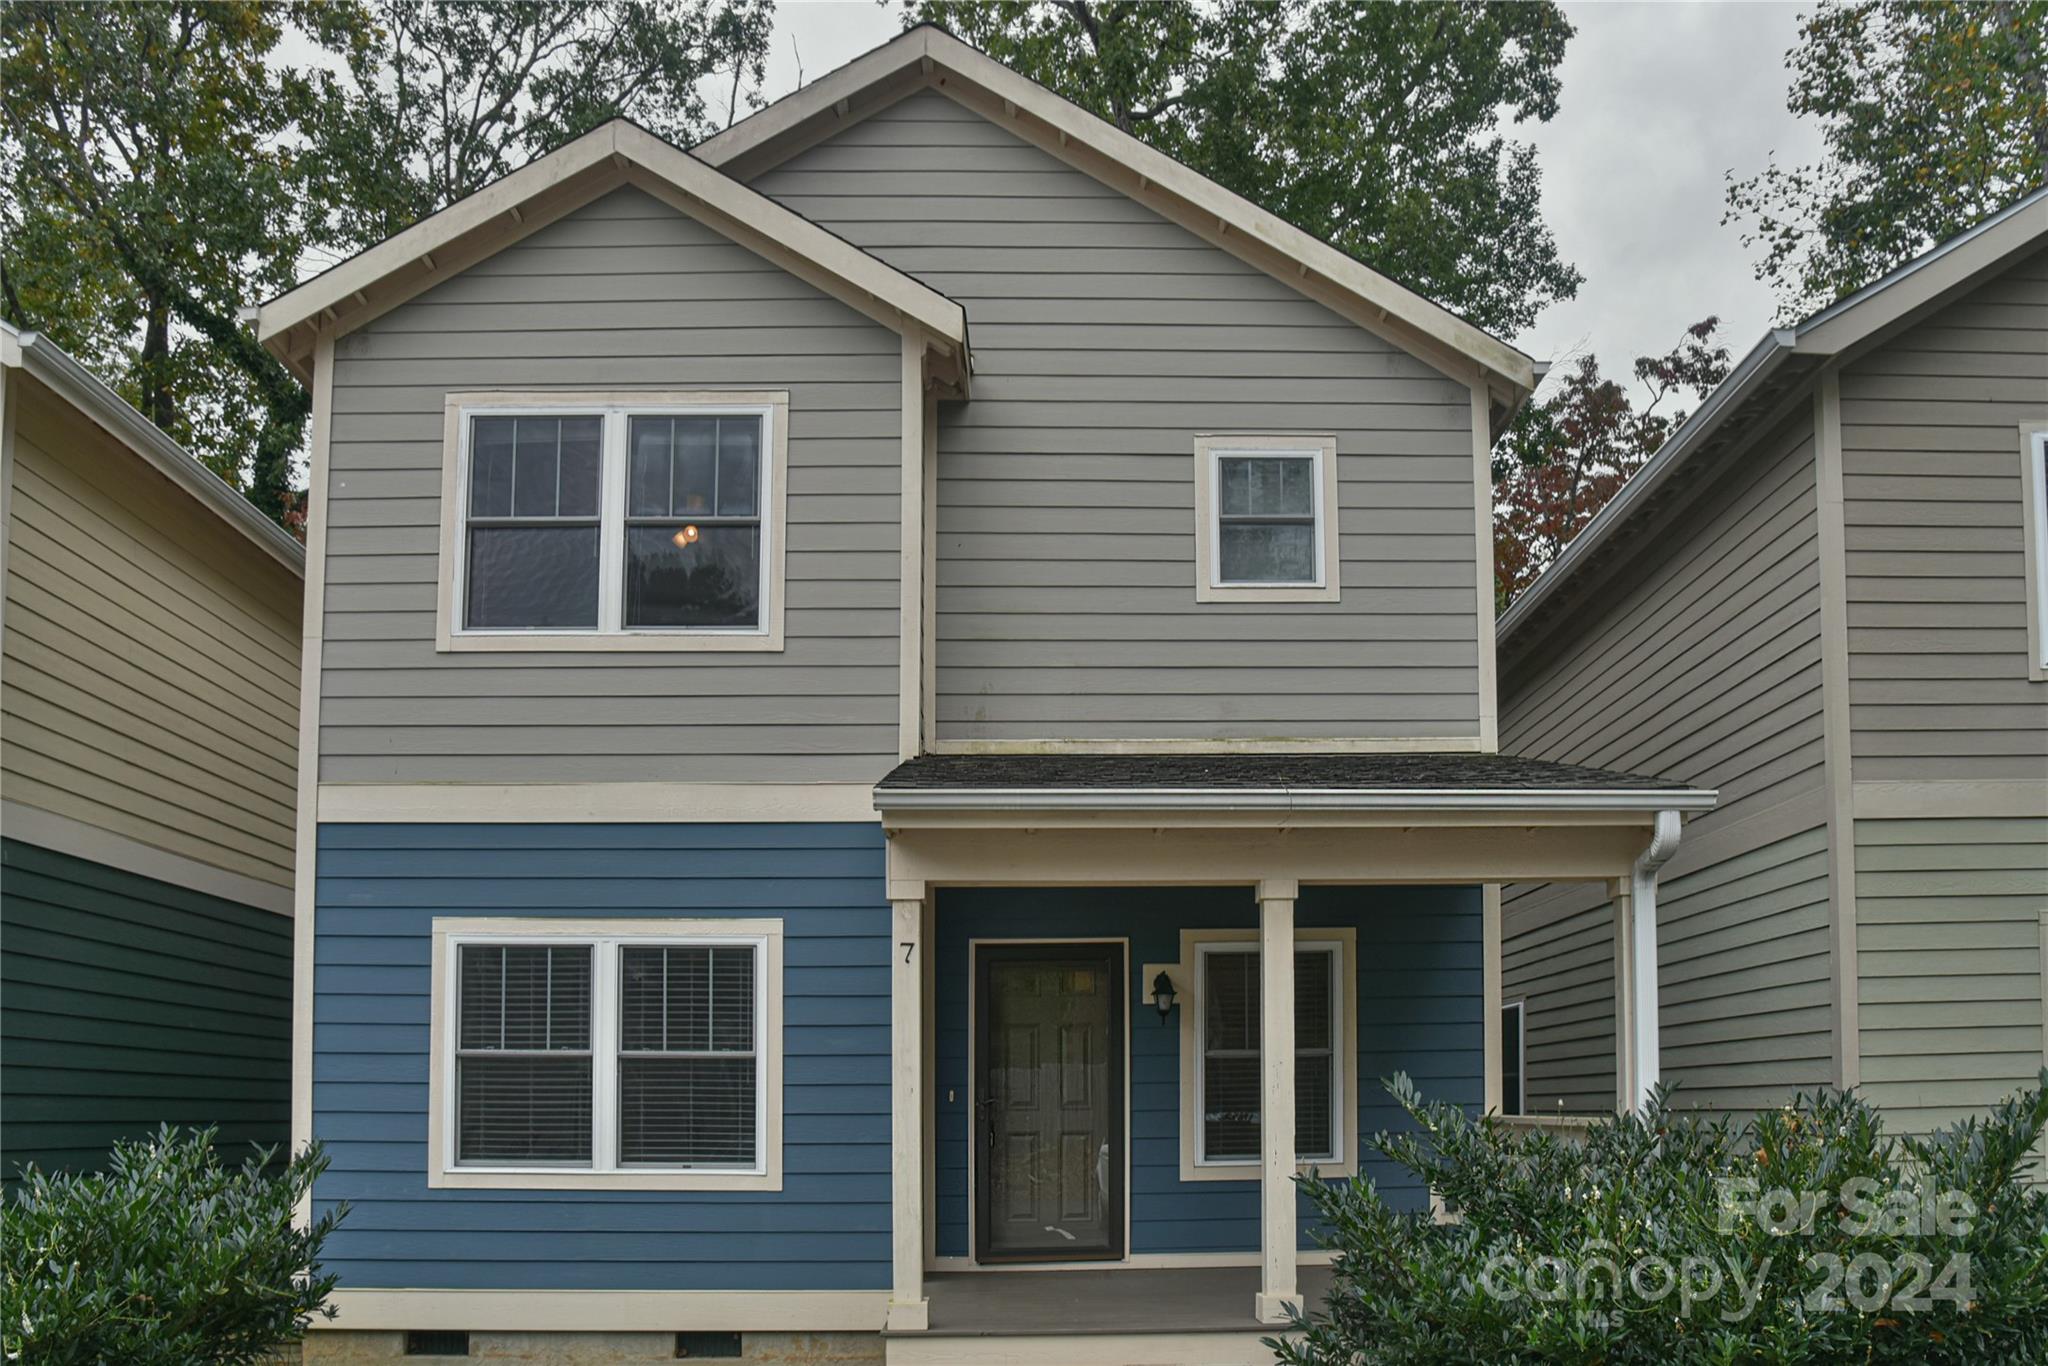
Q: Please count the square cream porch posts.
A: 3